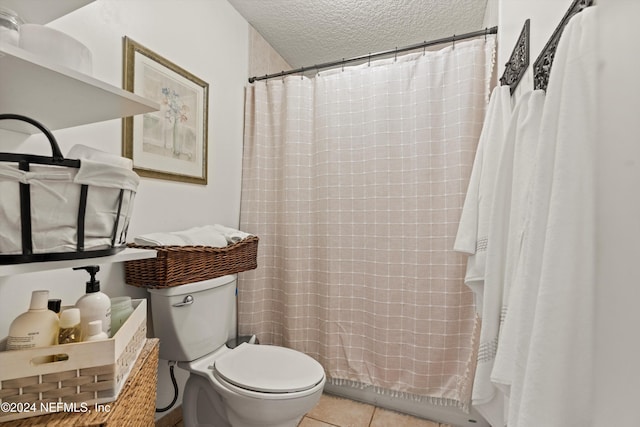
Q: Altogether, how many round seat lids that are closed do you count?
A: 1